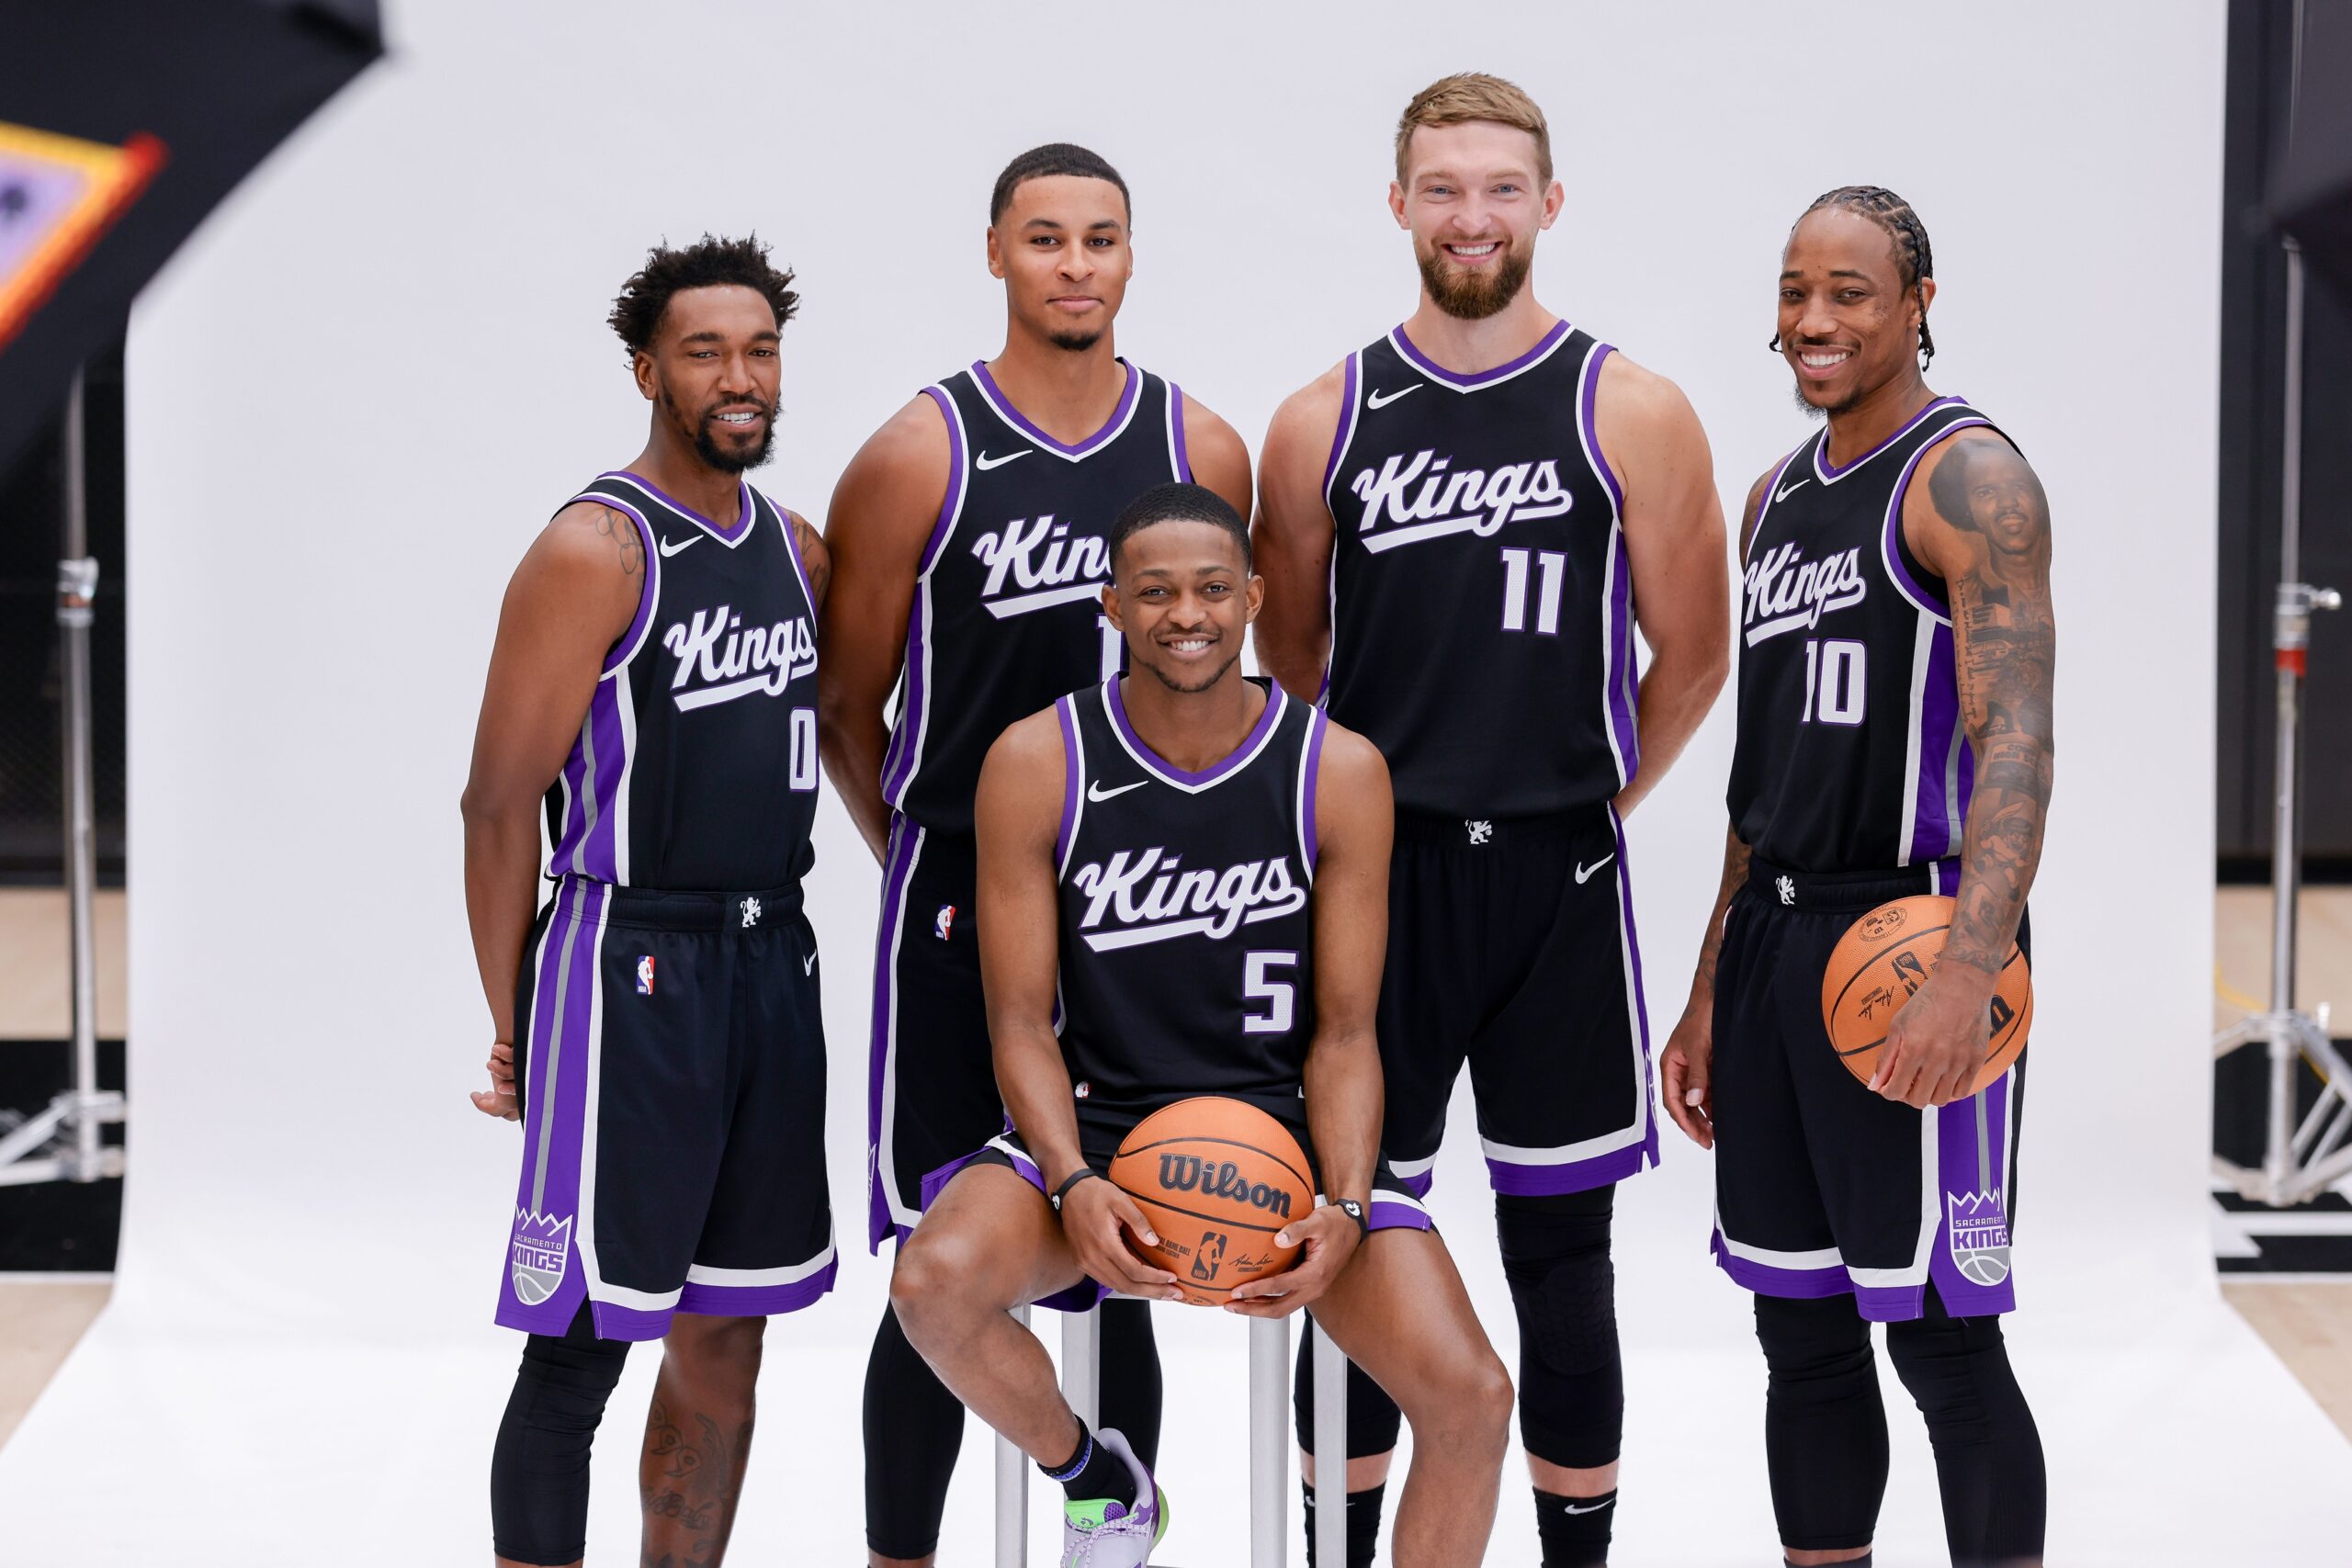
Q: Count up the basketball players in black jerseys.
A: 5